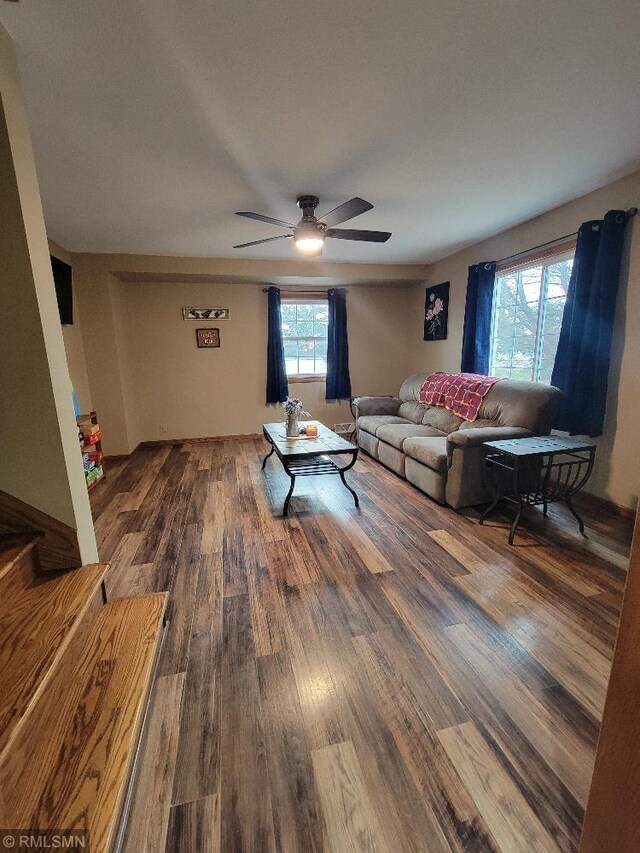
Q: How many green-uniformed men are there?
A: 0